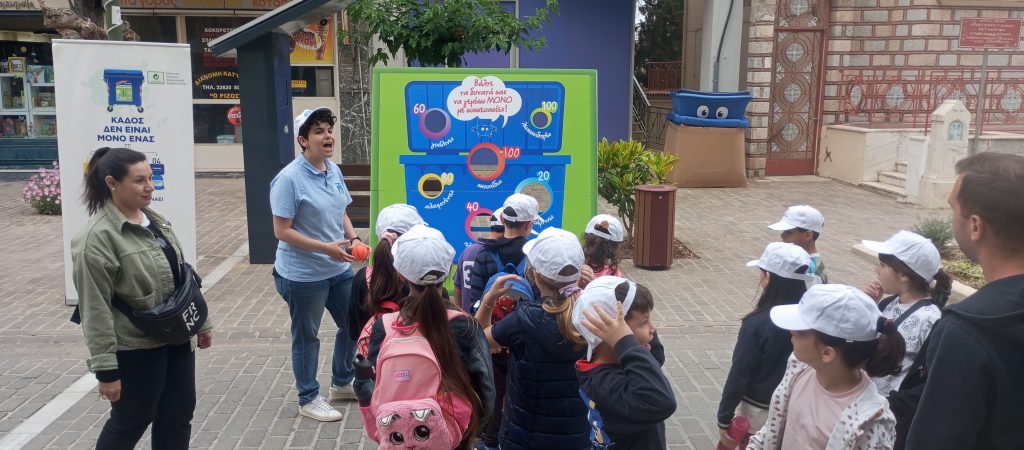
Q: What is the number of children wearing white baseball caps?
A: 11